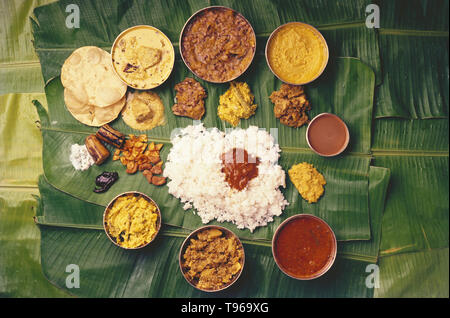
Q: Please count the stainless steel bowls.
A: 7